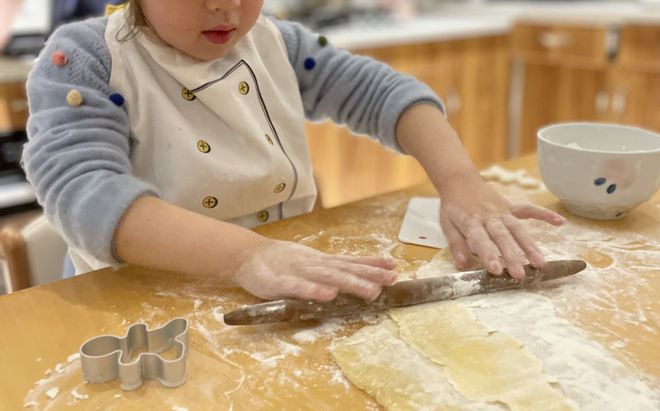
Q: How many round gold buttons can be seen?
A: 7